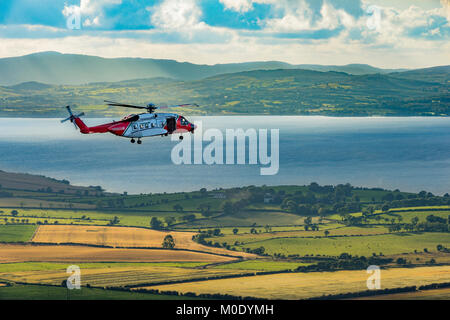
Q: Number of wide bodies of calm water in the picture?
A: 1